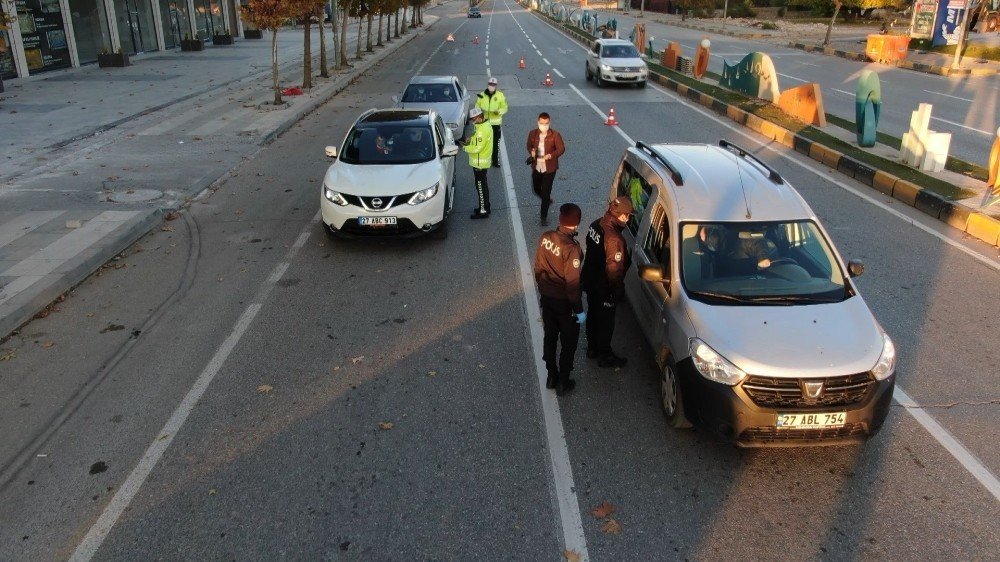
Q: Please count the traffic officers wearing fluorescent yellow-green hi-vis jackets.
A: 2